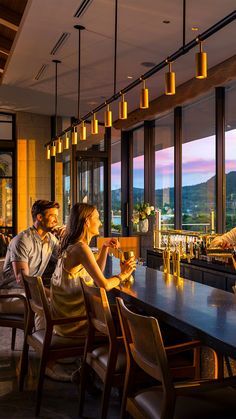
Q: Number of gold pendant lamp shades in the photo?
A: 12